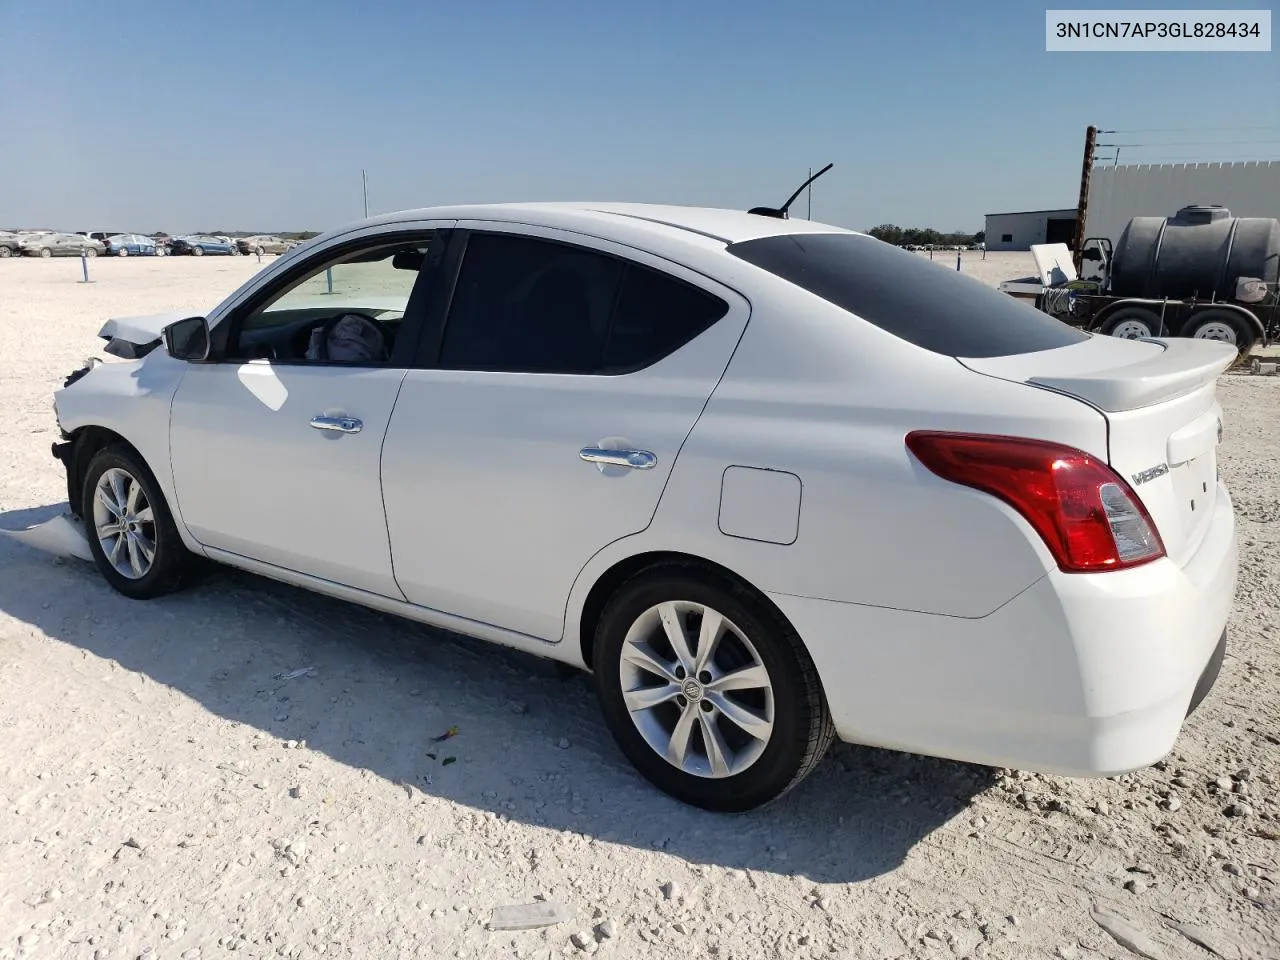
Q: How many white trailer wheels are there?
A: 2